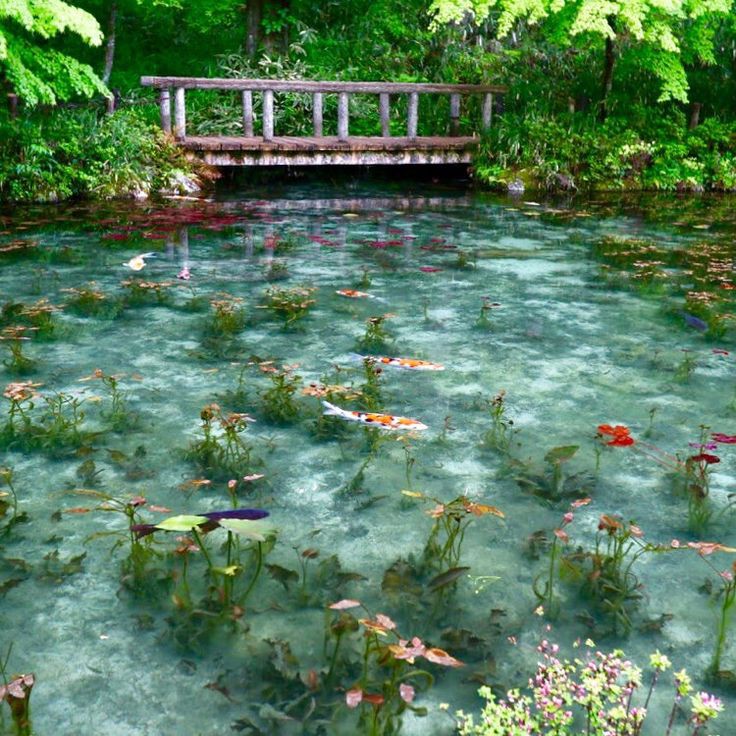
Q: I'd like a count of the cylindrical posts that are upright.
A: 10